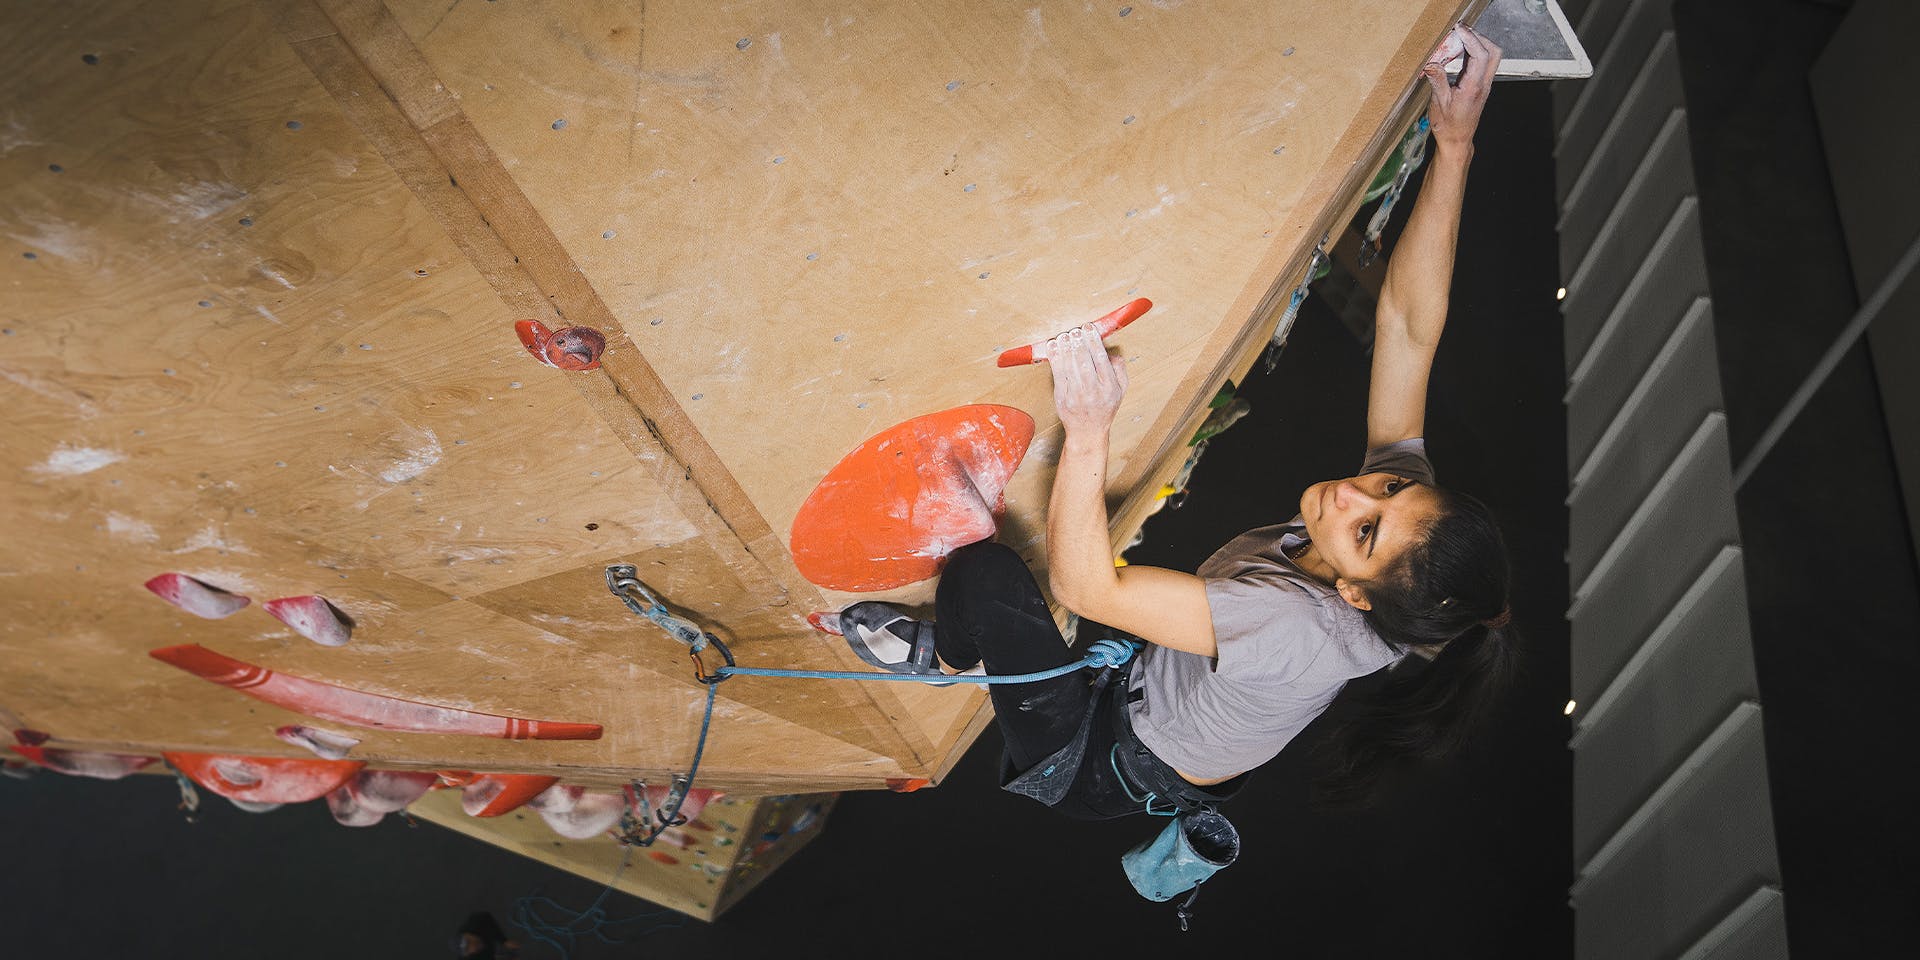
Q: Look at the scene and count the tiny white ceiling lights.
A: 2